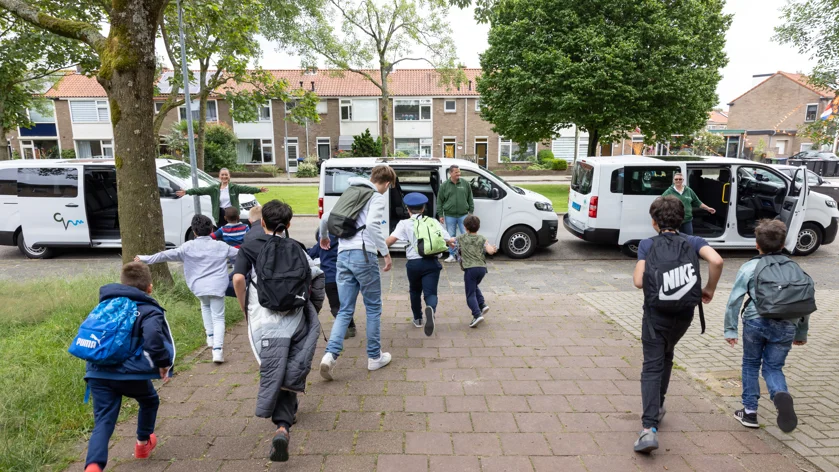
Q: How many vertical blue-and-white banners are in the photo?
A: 0